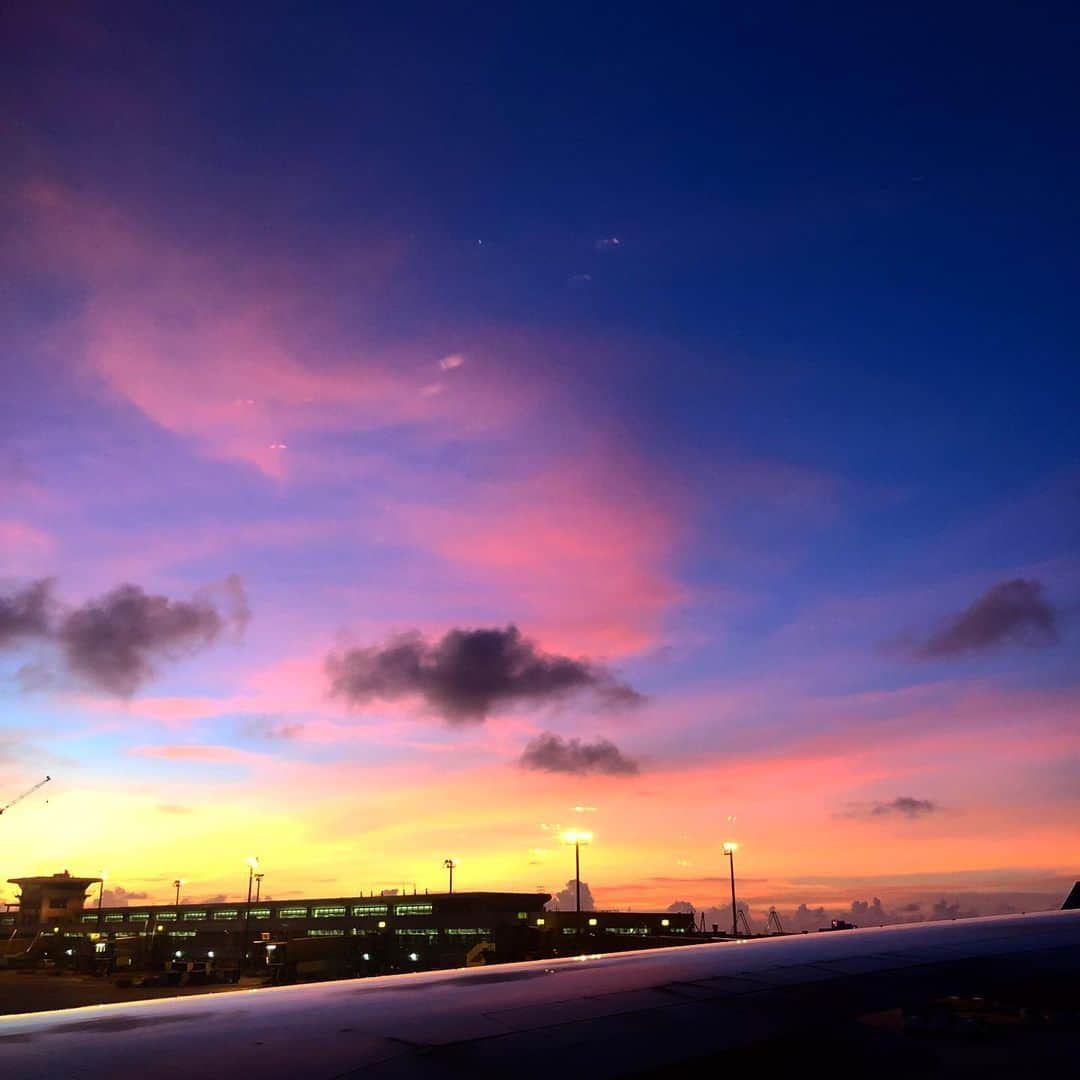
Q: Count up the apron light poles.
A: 7